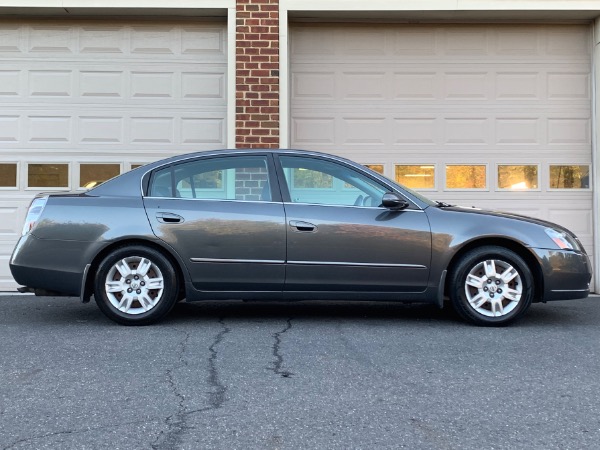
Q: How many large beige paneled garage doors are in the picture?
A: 2